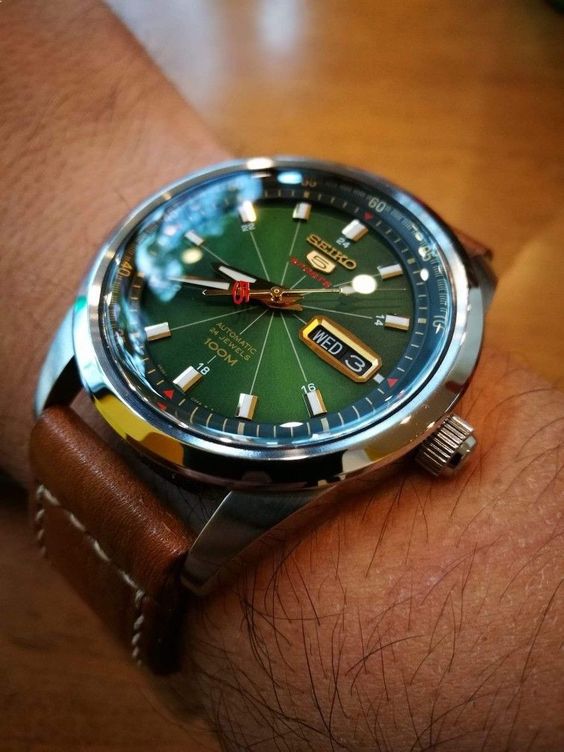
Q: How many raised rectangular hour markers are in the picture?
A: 10